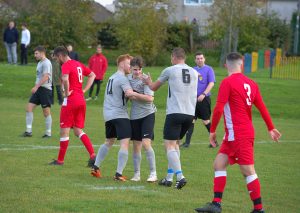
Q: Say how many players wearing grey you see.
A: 4